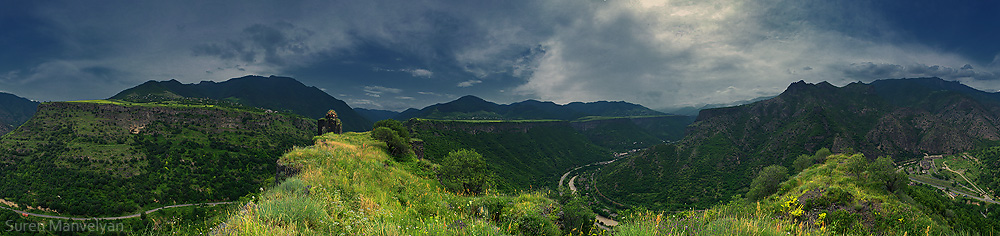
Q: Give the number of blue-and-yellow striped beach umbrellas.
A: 0